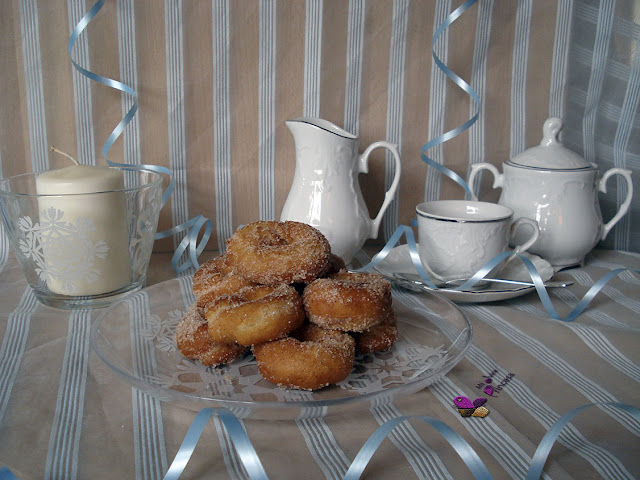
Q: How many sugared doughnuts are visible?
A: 8